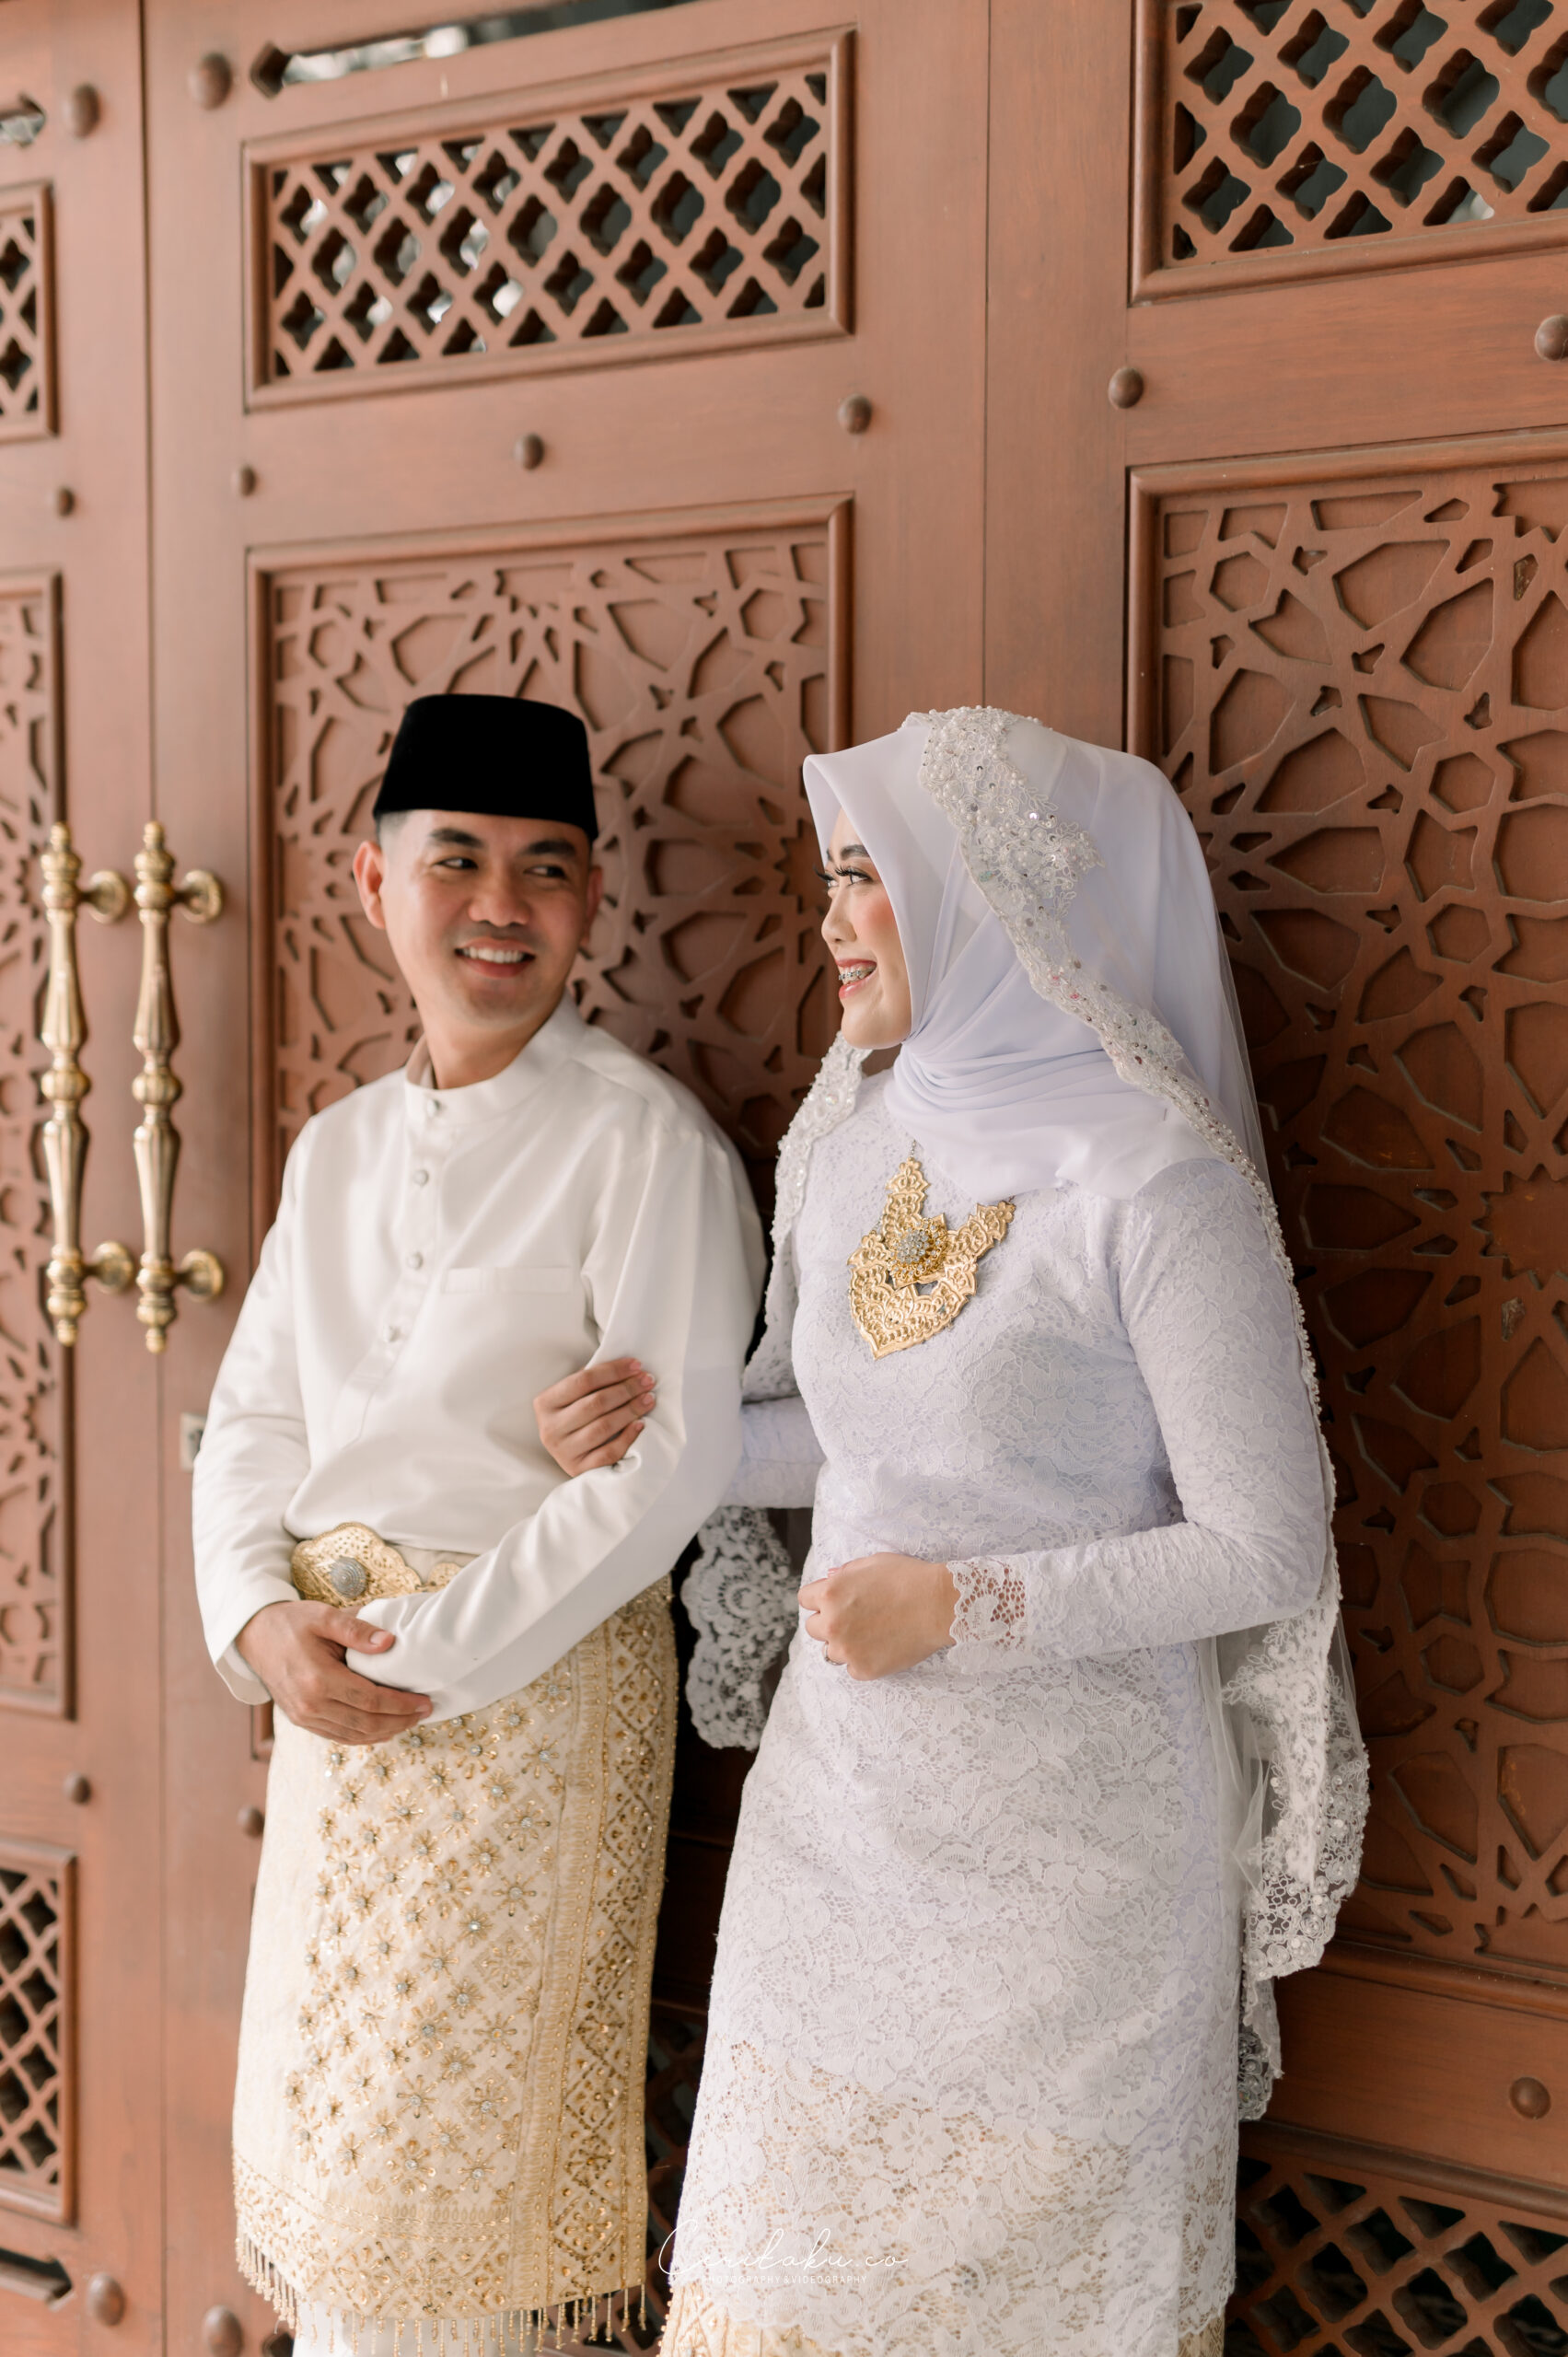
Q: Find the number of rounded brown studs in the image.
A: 13